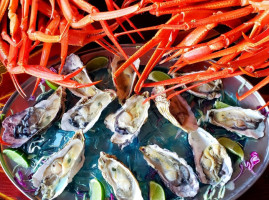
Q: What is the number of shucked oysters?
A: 12